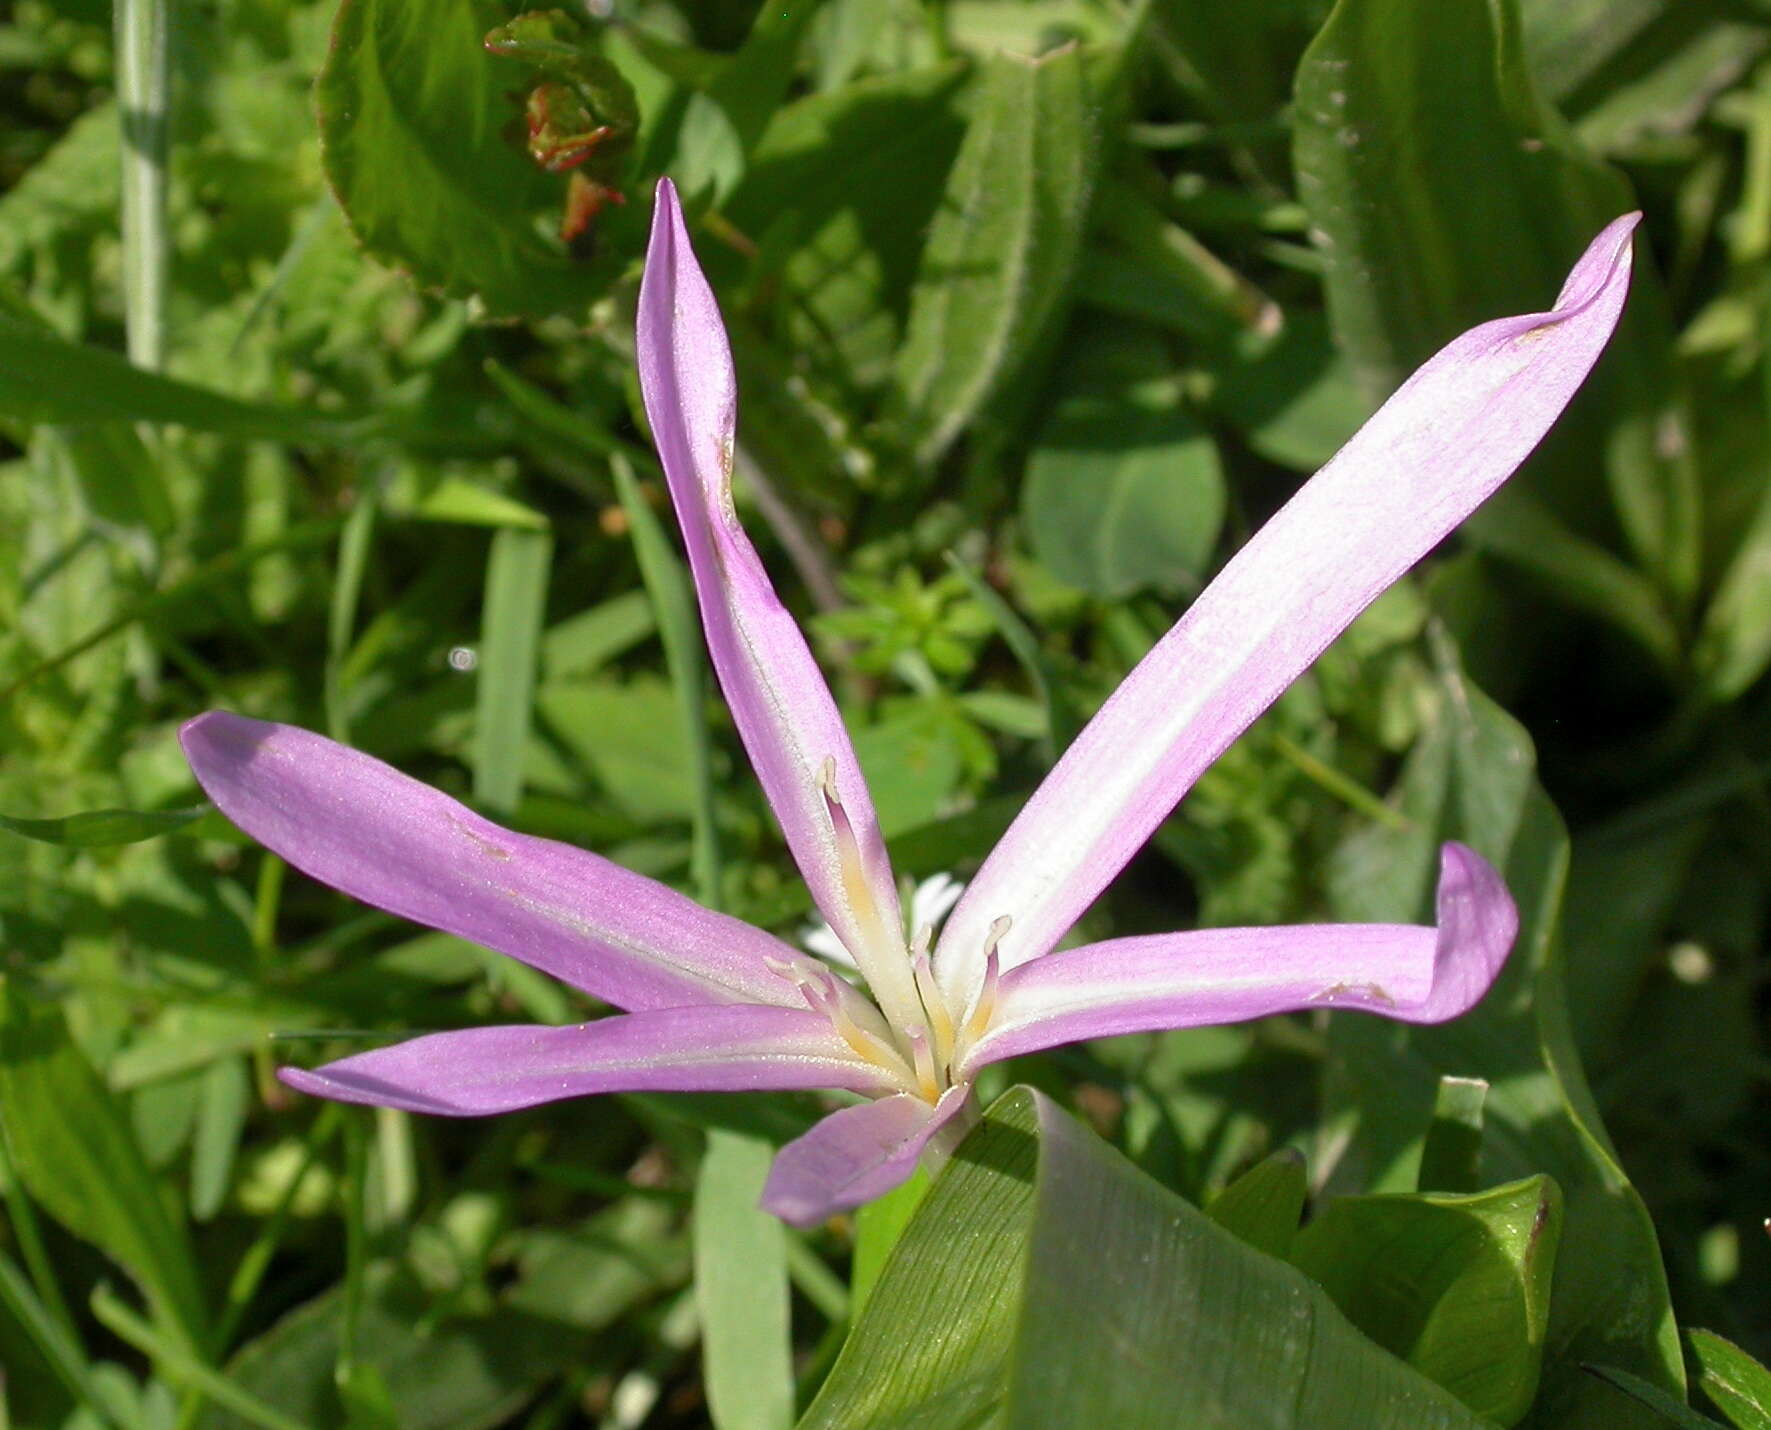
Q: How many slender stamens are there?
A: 6